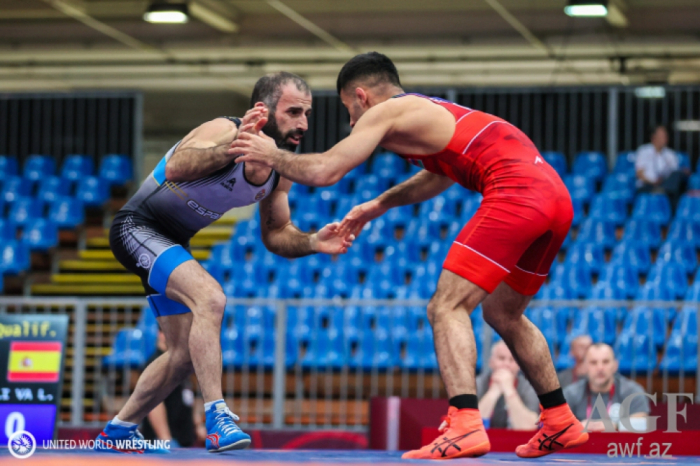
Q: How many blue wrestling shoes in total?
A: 2